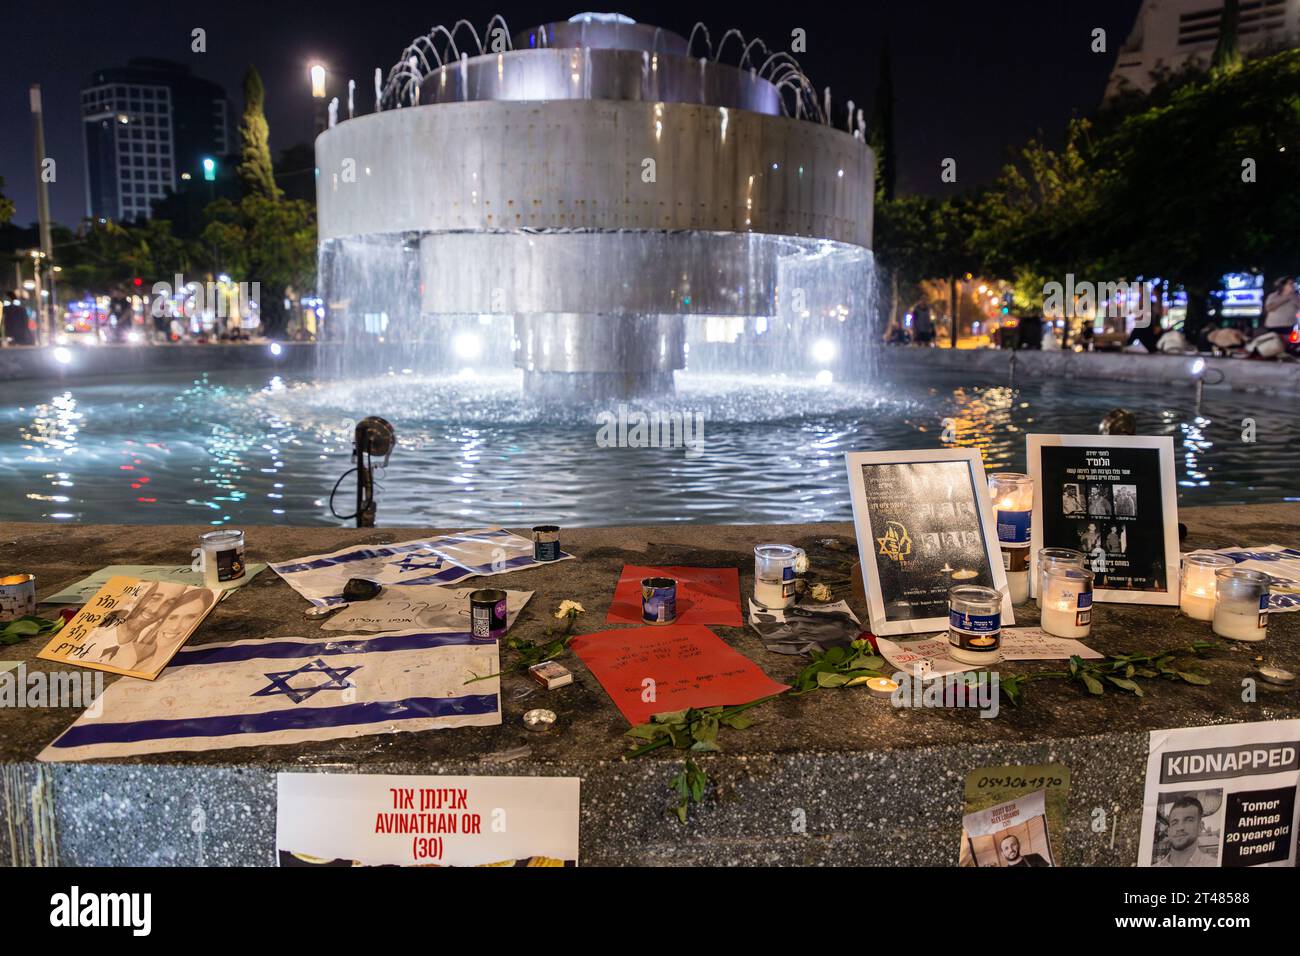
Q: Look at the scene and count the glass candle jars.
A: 8